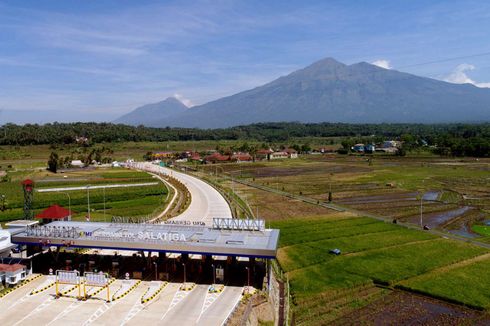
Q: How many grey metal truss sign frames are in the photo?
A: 2